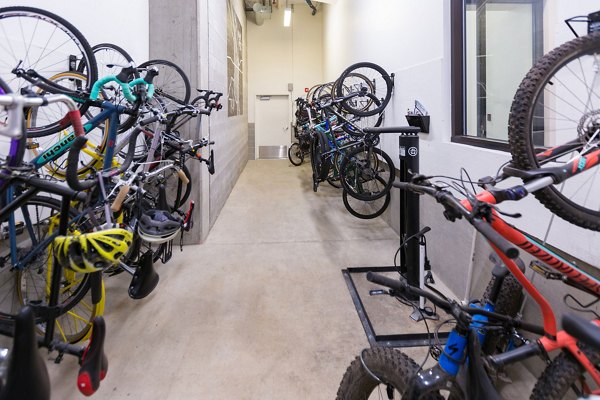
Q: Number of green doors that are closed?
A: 0